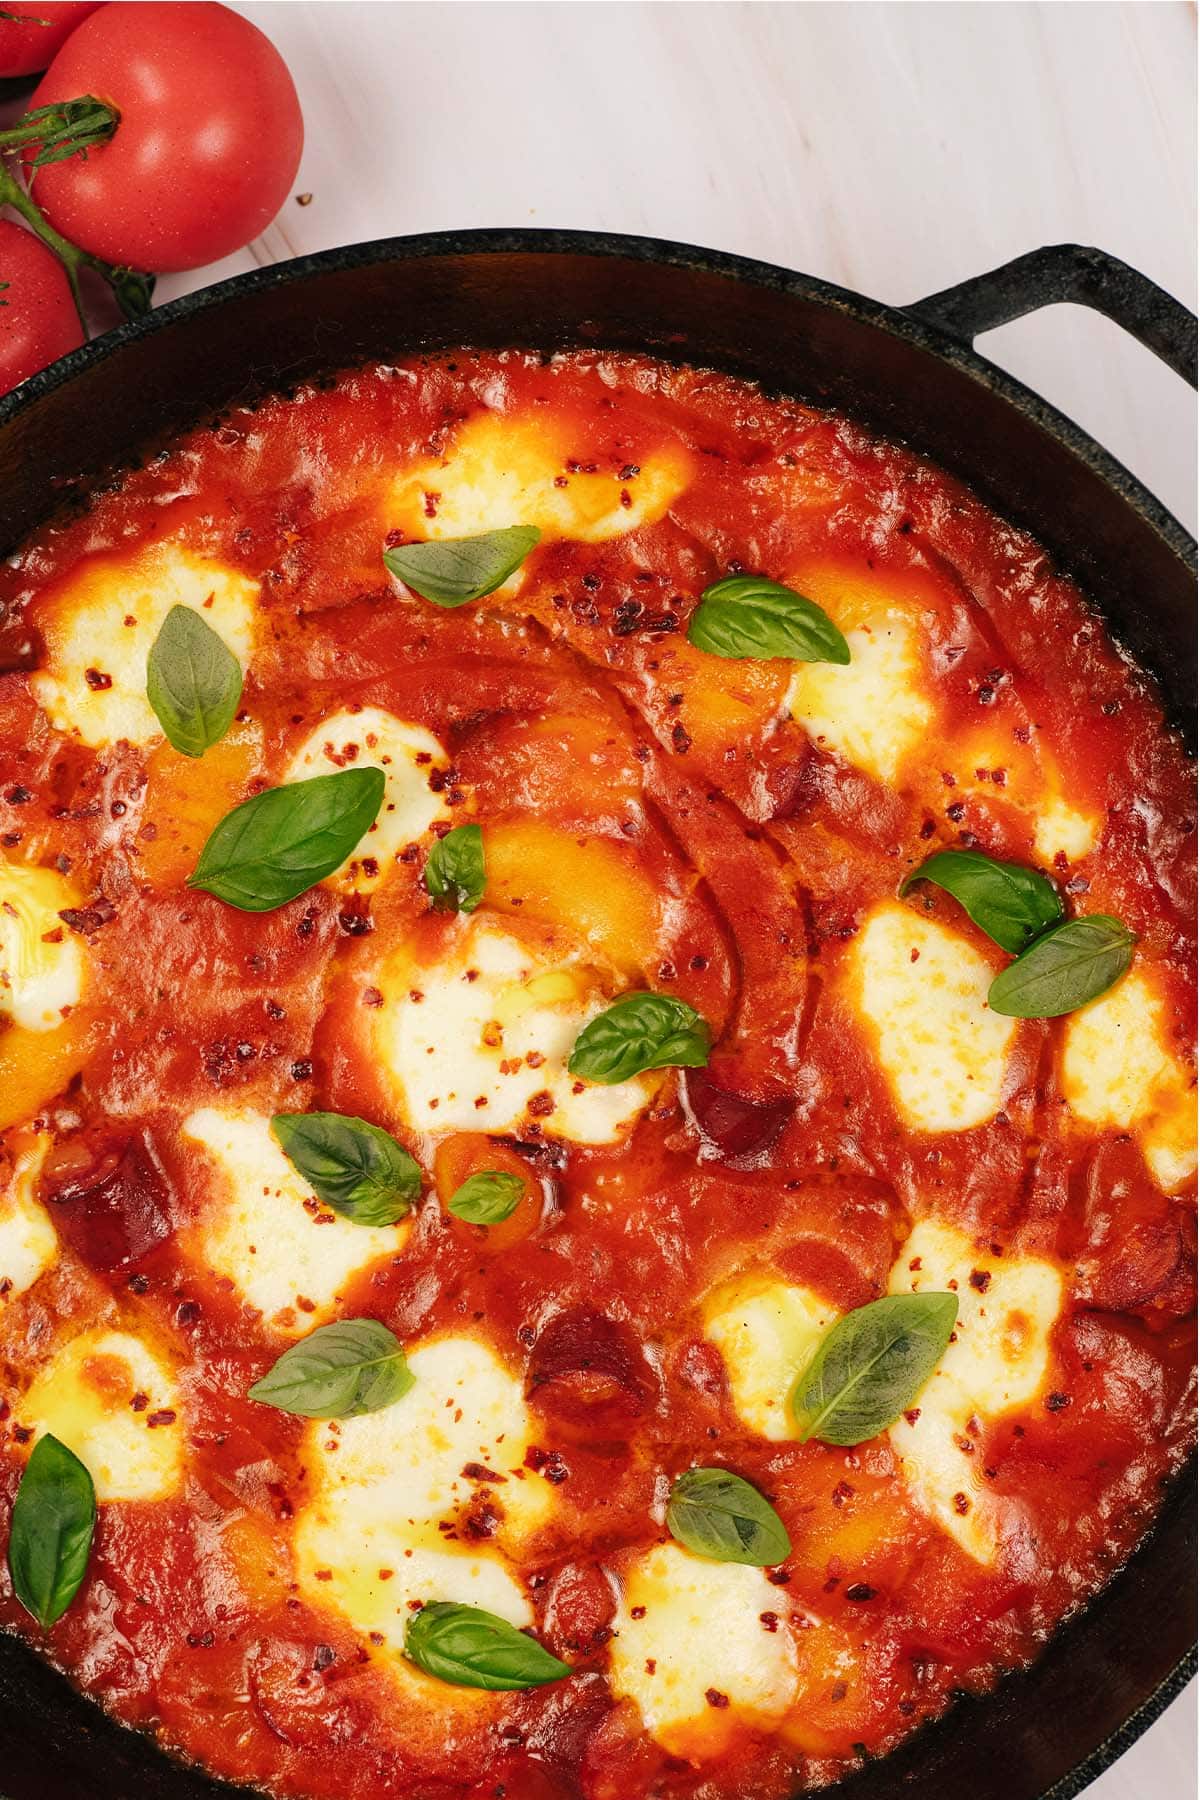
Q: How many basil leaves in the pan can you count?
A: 15